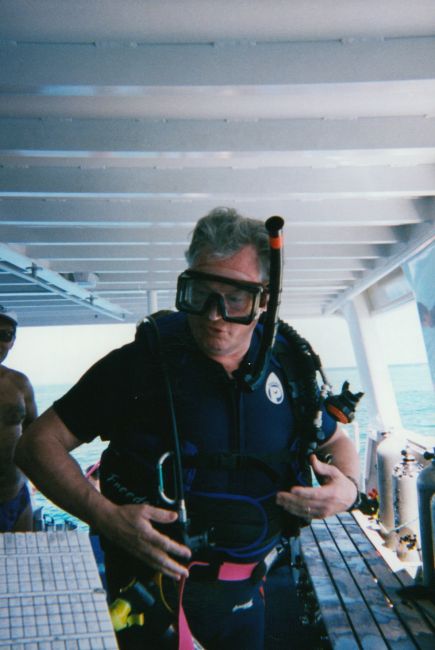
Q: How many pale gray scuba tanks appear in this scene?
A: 3